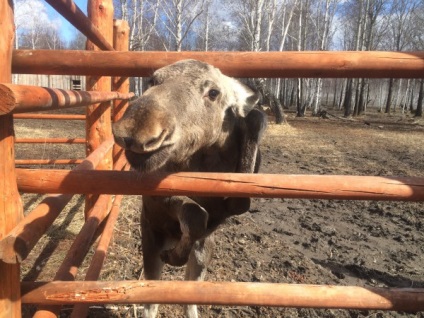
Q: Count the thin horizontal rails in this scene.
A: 3